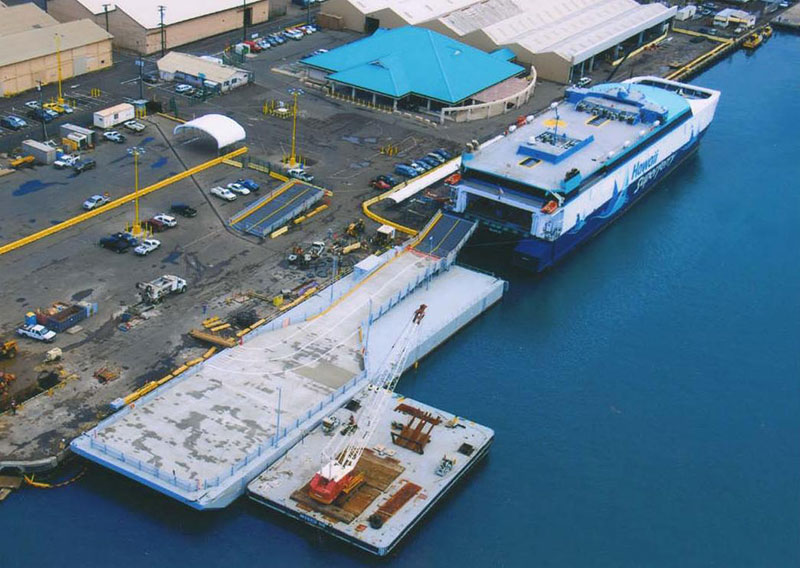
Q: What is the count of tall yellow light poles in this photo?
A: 3